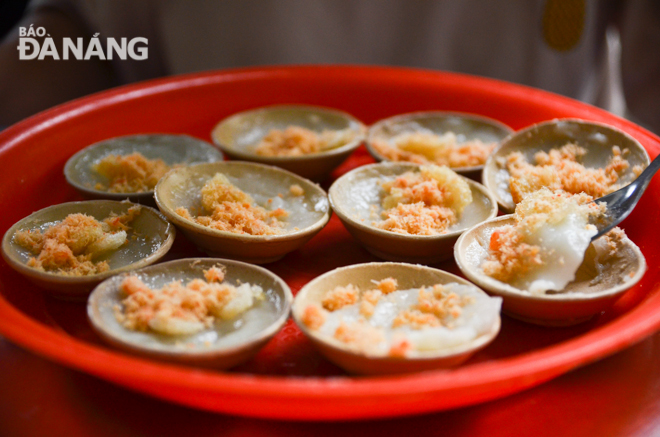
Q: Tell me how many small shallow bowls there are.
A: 10